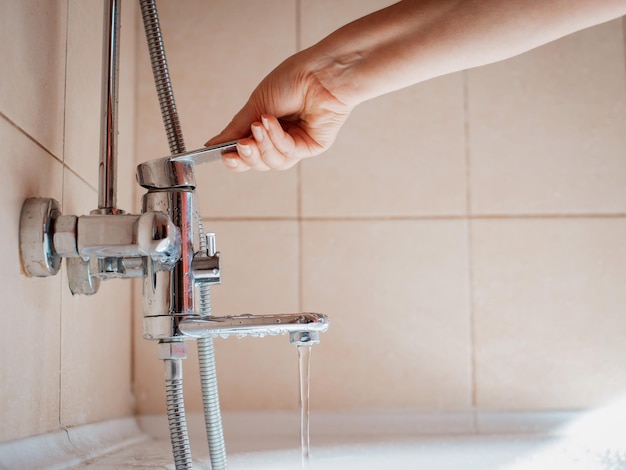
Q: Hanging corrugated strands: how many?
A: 2